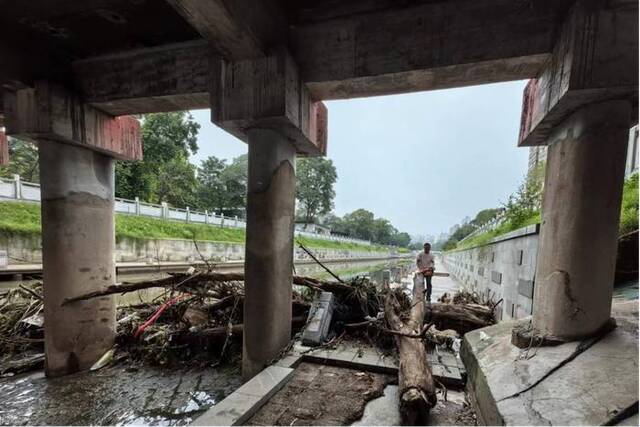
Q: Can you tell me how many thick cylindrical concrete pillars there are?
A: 3